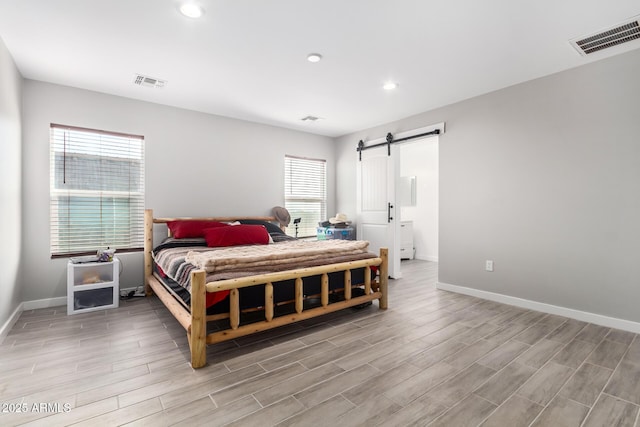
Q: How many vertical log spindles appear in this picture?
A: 6